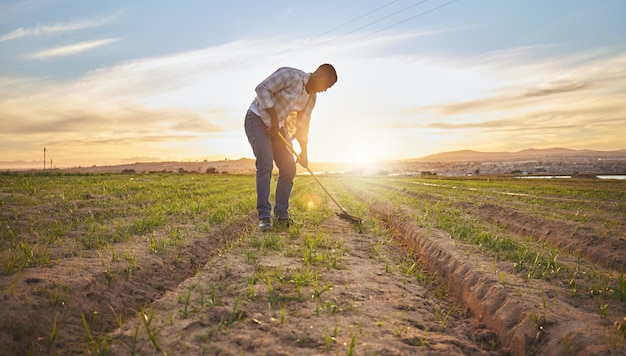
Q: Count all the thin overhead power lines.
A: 3